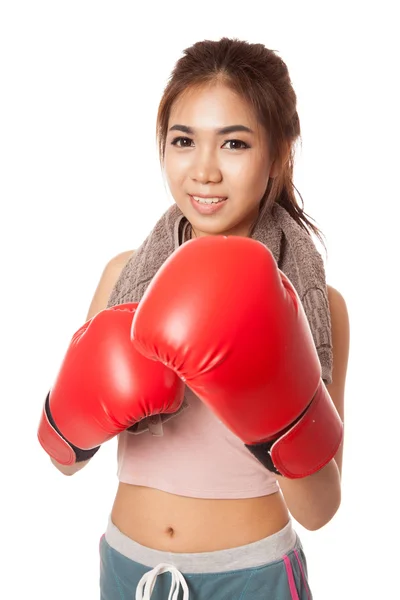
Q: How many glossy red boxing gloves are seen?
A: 2